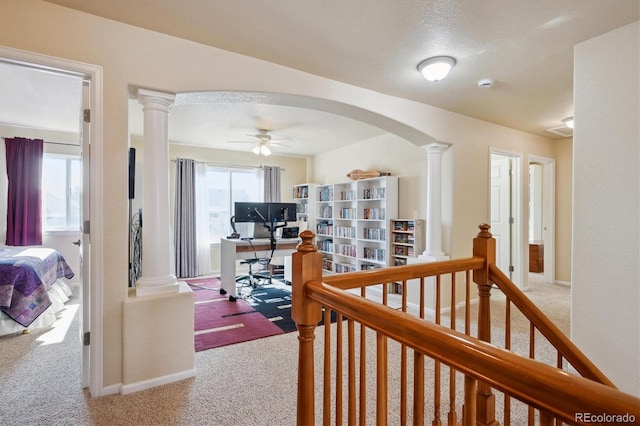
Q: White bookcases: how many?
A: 4